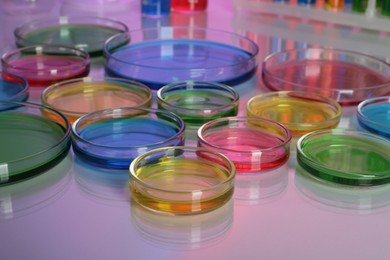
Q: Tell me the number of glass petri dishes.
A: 14